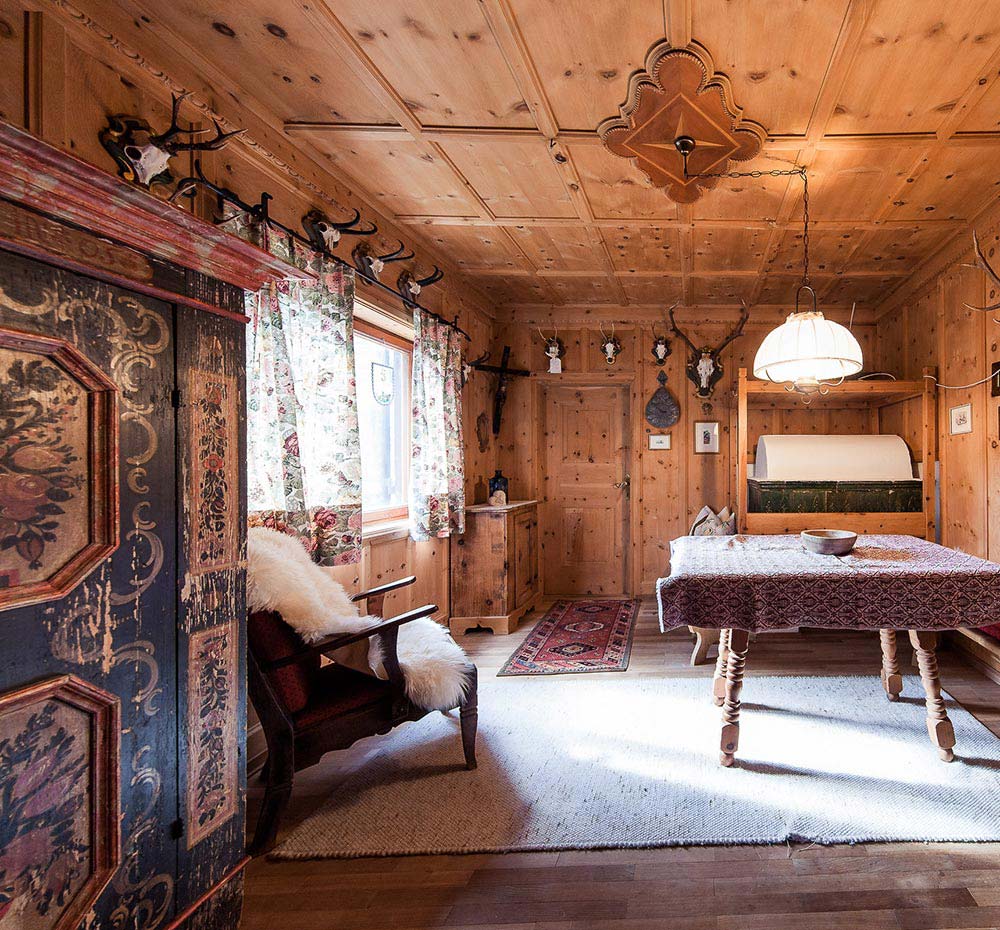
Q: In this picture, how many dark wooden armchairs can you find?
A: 1